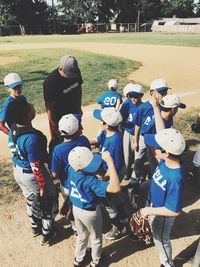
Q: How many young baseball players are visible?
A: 10